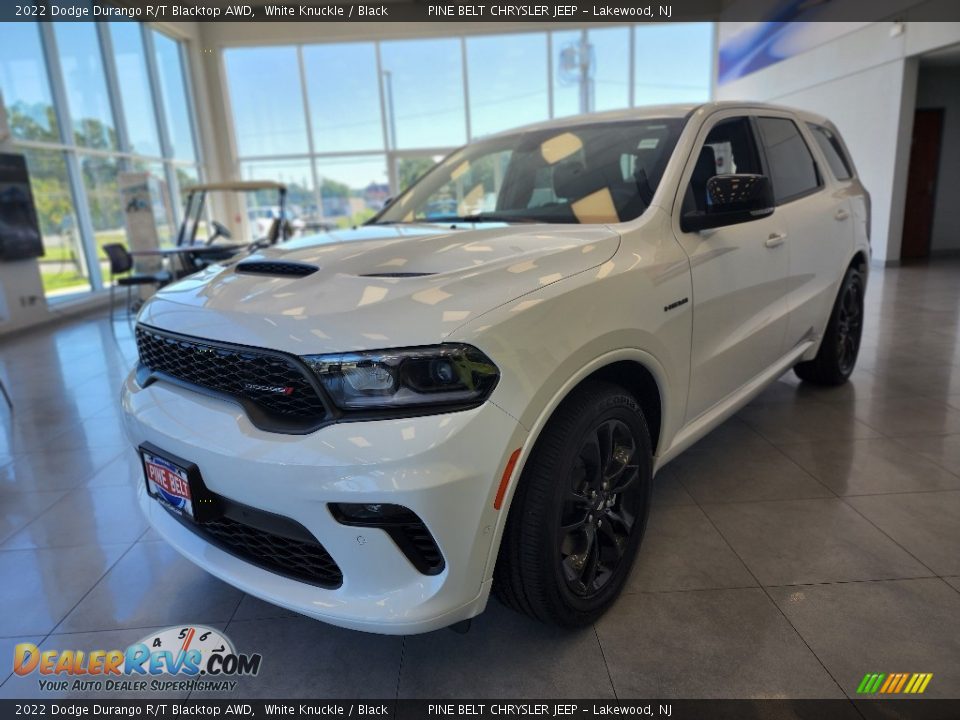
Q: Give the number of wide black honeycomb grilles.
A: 2